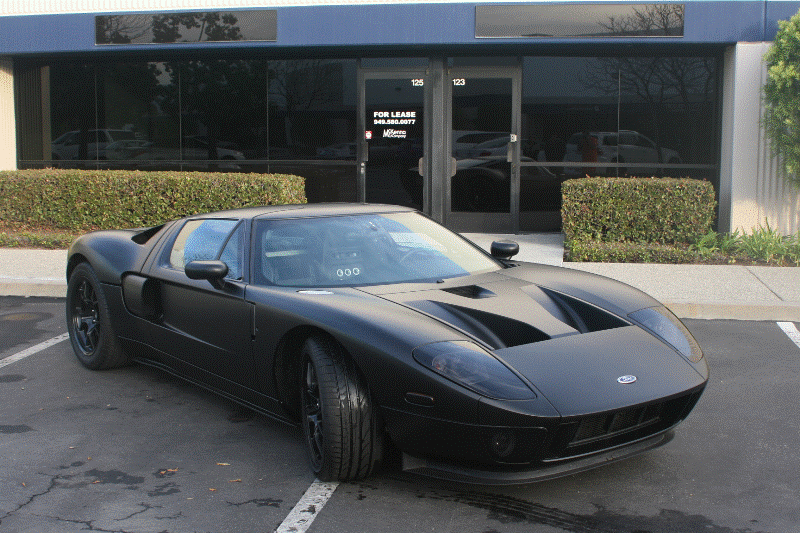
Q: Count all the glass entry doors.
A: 2